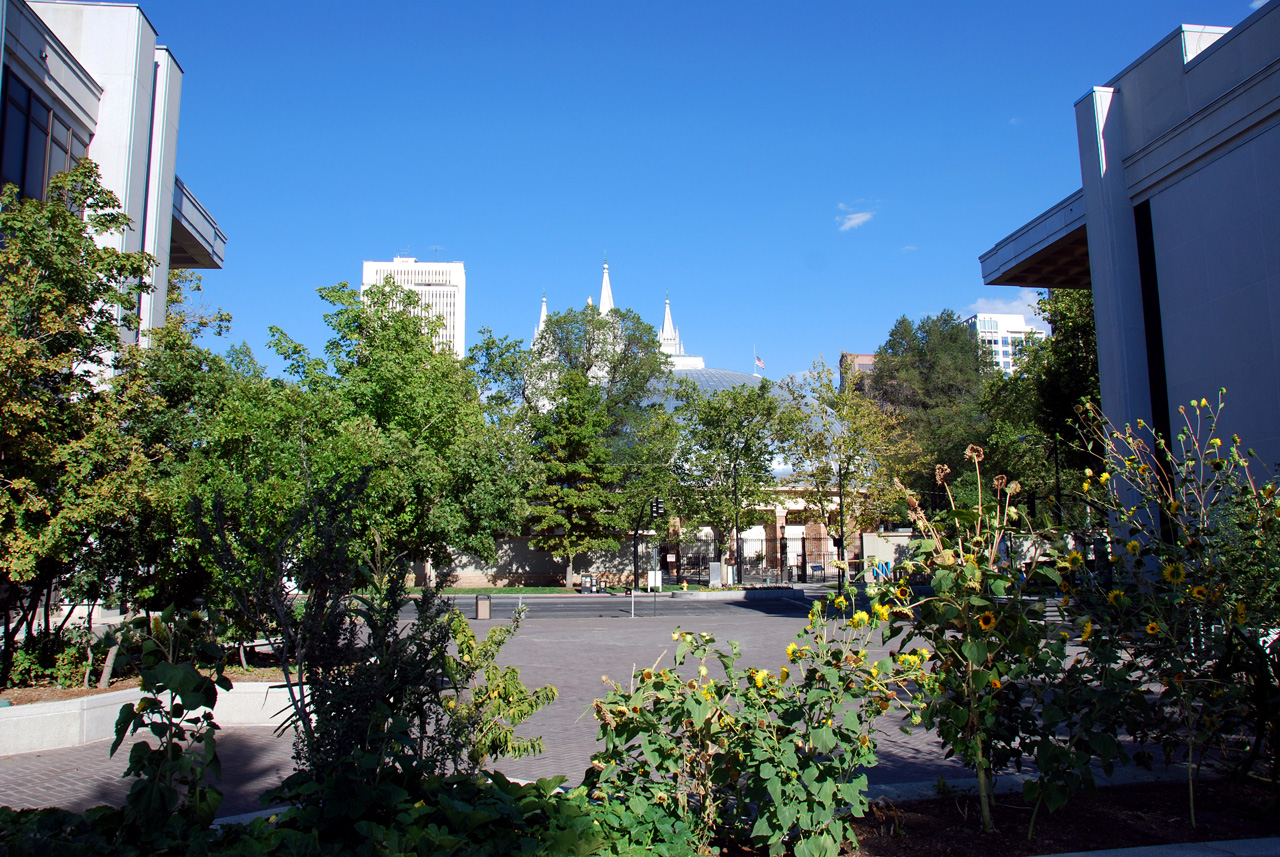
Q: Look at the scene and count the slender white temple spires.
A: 3